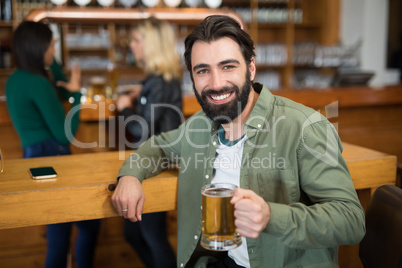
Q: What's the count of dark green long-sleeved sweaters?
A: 1